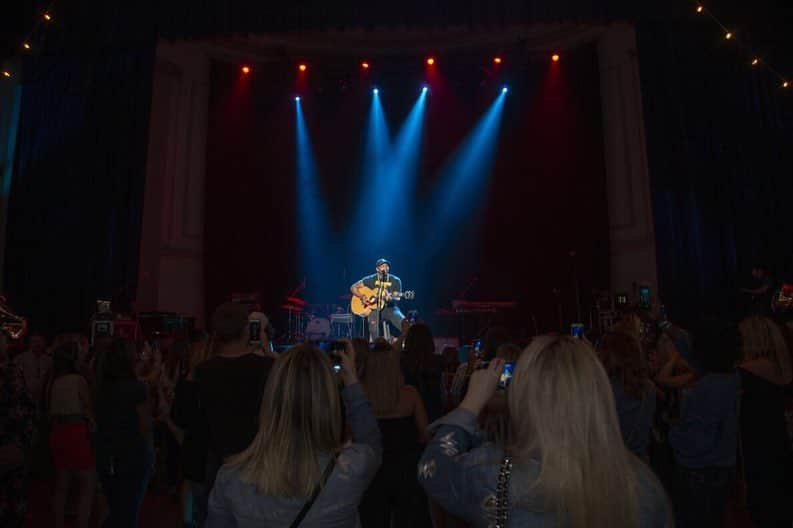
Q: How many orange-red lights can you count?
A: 6